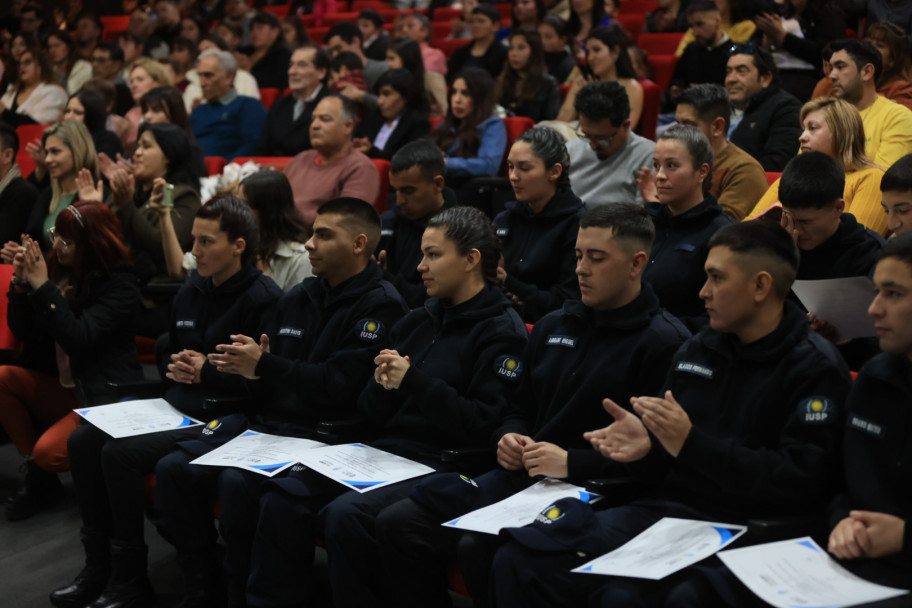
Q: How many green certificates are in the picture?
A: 0